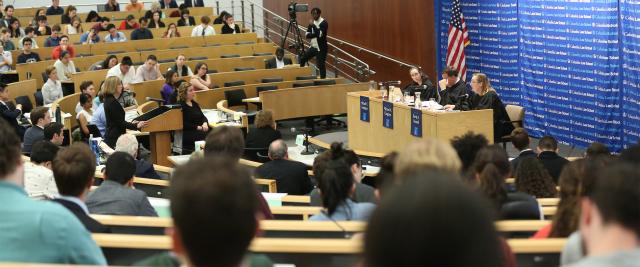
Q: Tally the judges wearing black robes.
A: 3